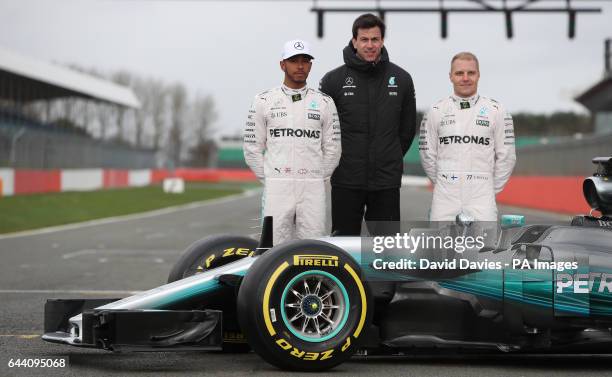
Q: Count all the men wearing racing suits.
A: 2